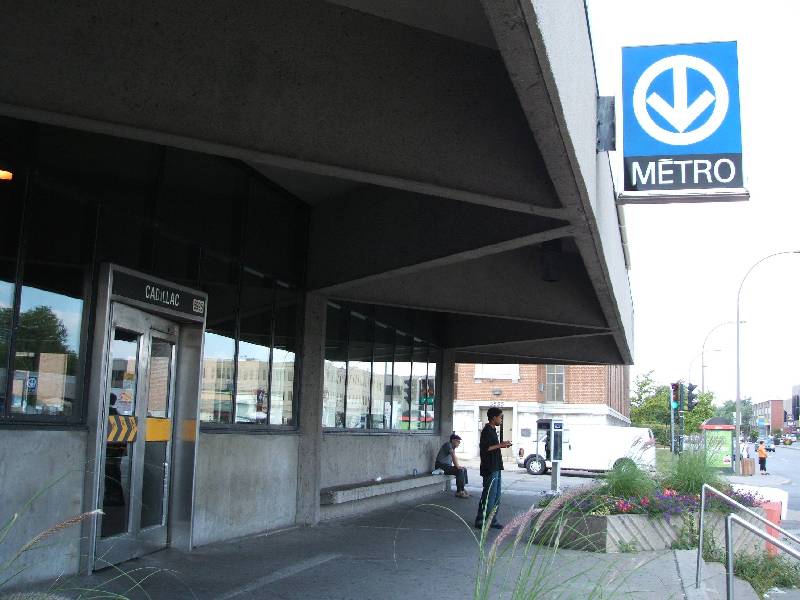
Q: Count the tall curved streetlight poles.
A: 3